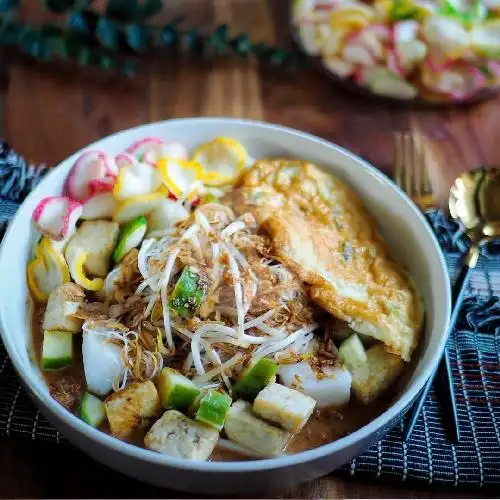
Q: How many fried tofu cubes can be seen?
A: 7